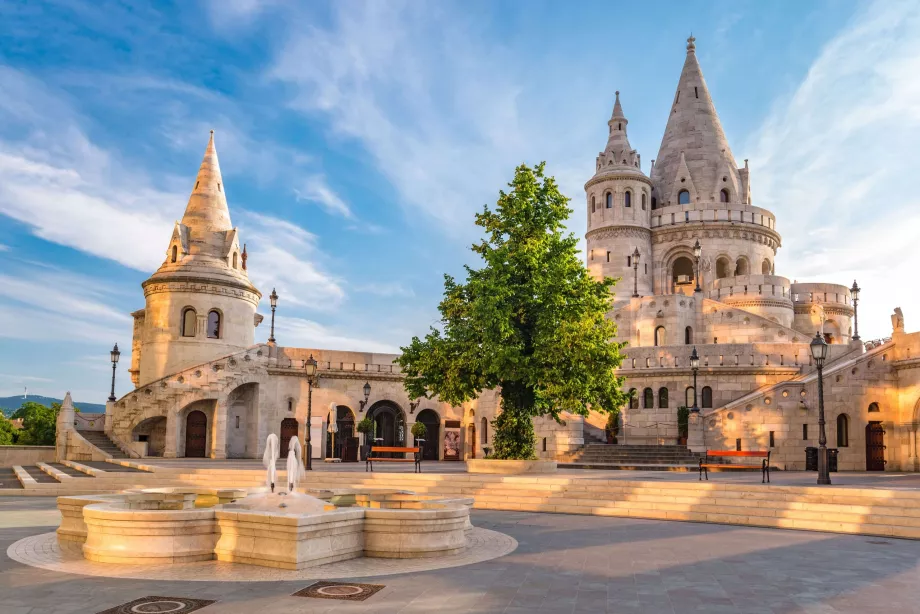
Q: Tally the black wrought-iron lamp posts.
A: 8